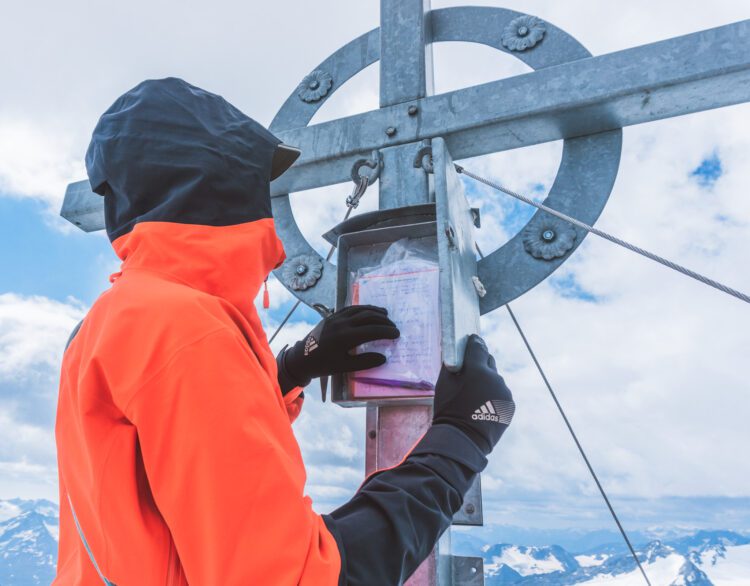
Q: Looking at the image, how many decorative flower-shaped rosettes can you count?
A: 4